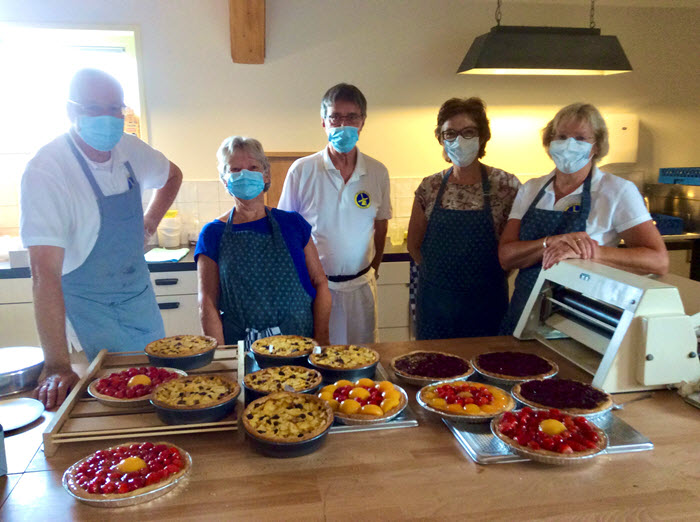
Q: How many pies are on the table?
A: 14